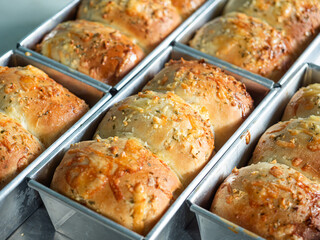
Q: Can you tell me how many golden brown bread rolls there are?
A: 13